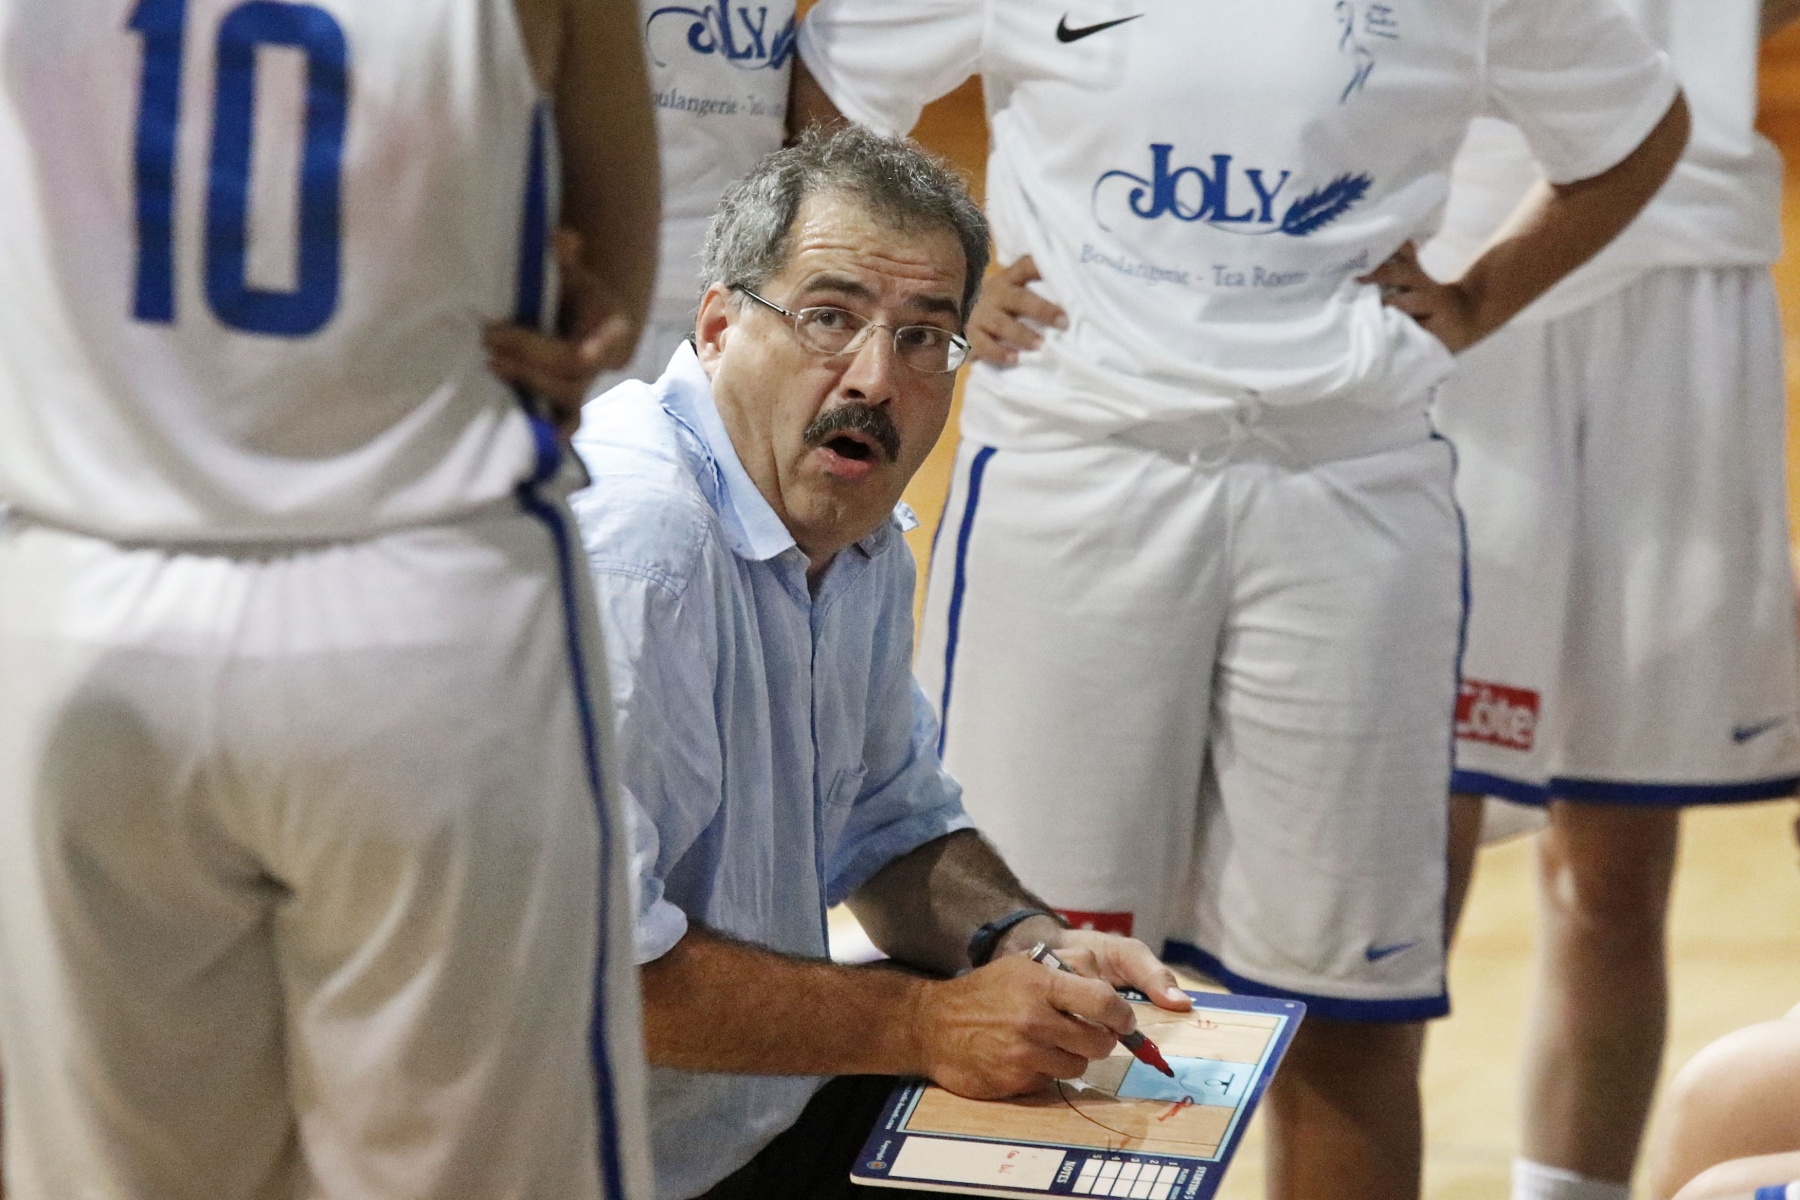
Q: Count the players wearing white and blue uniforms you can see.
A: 4